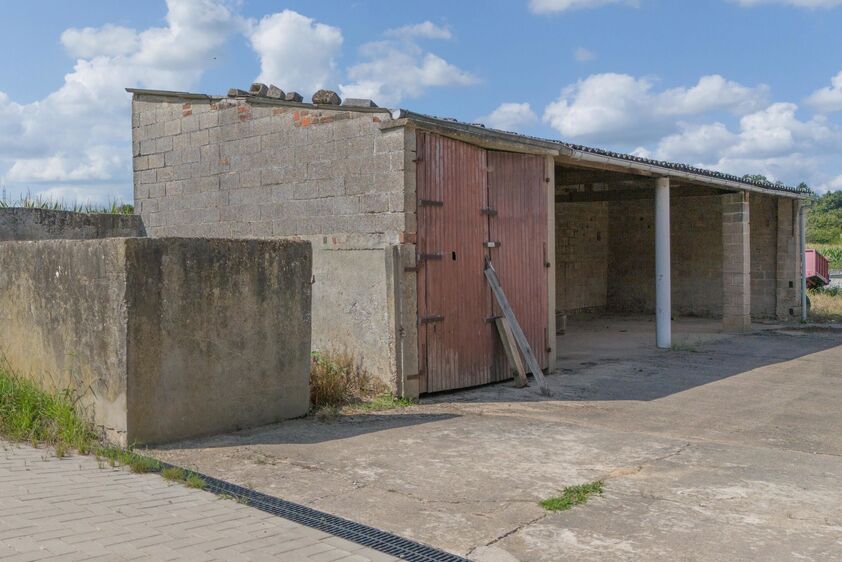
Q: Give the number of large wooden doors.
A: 2